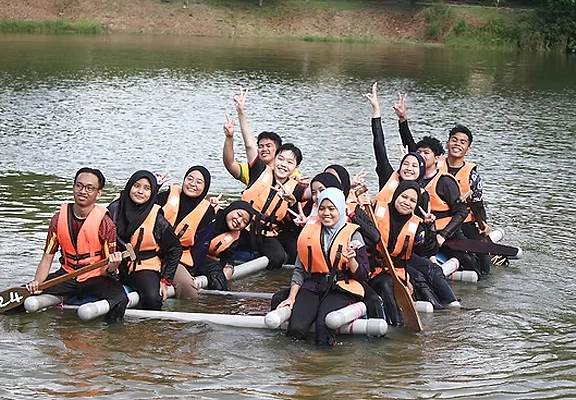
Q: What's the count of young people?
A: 13